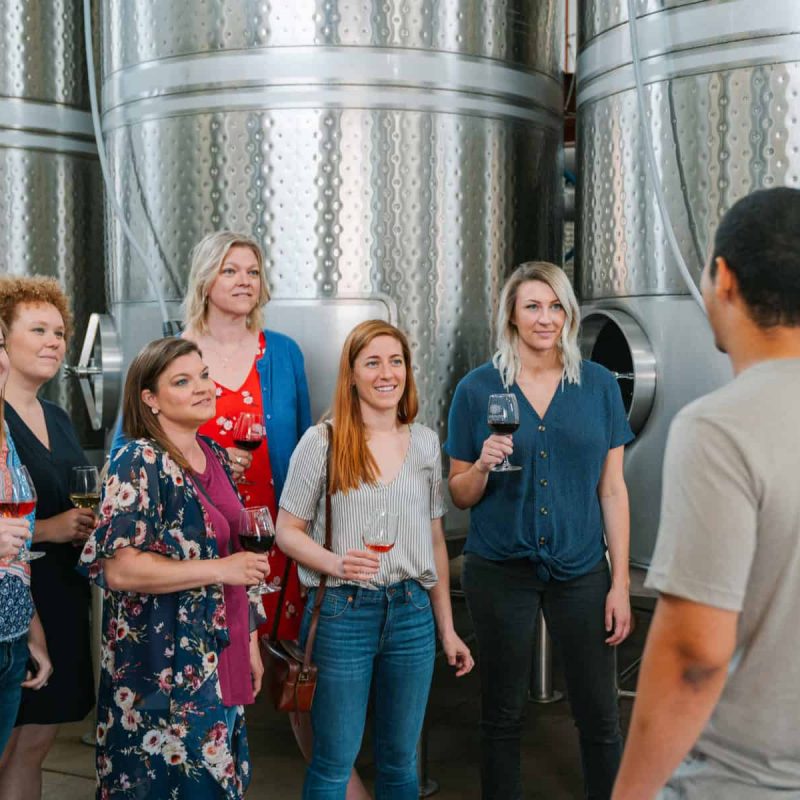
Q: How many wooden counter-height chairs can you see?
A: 0